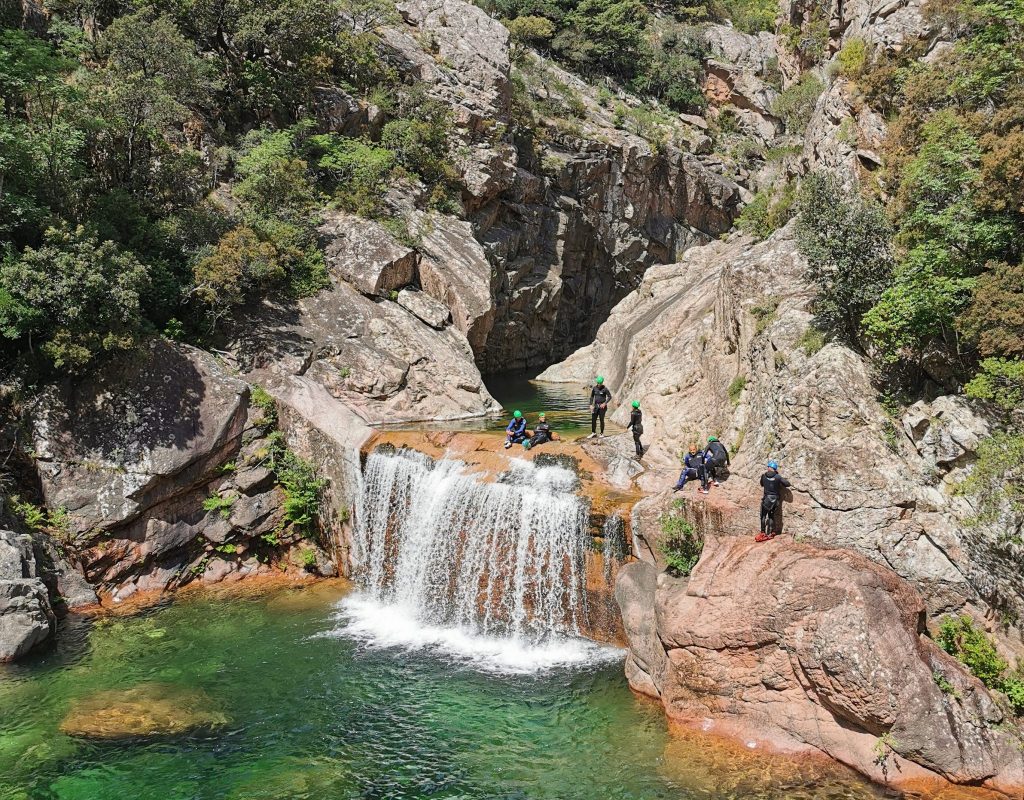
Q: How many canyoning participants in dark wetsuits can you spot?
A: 7